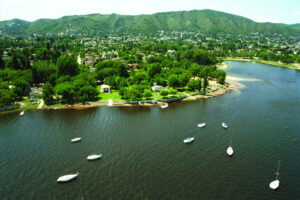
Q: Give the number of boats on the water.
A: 8